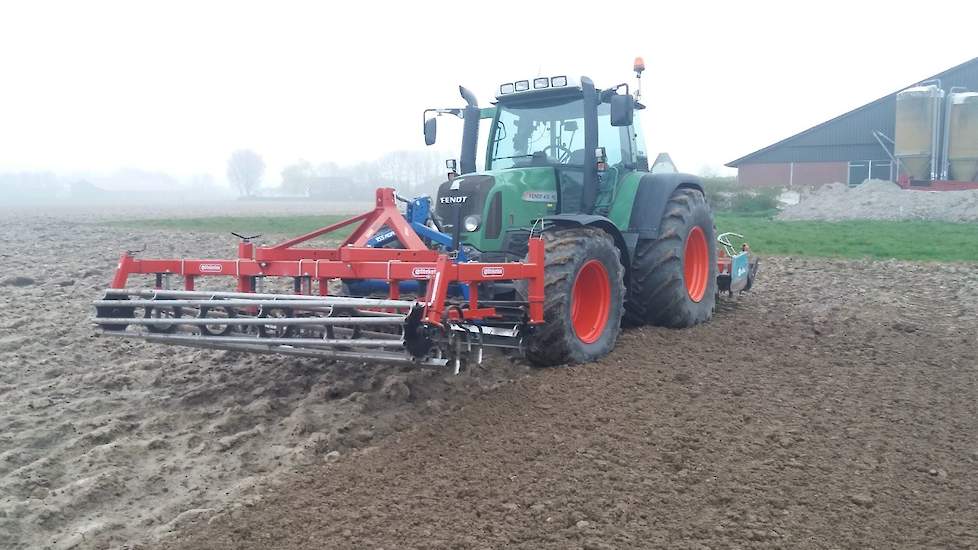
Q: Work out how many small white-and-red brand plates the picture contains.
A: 3